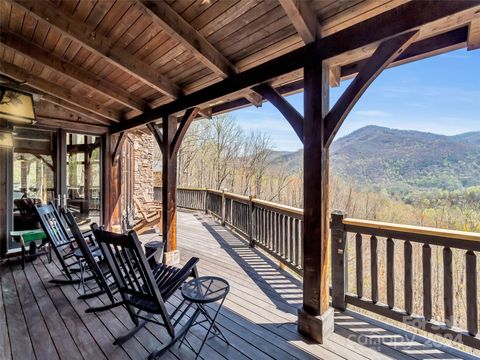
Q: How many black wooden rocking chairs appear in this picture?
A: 3